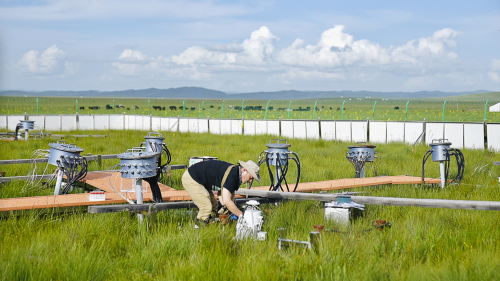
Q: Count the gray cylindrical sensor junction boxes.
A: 7